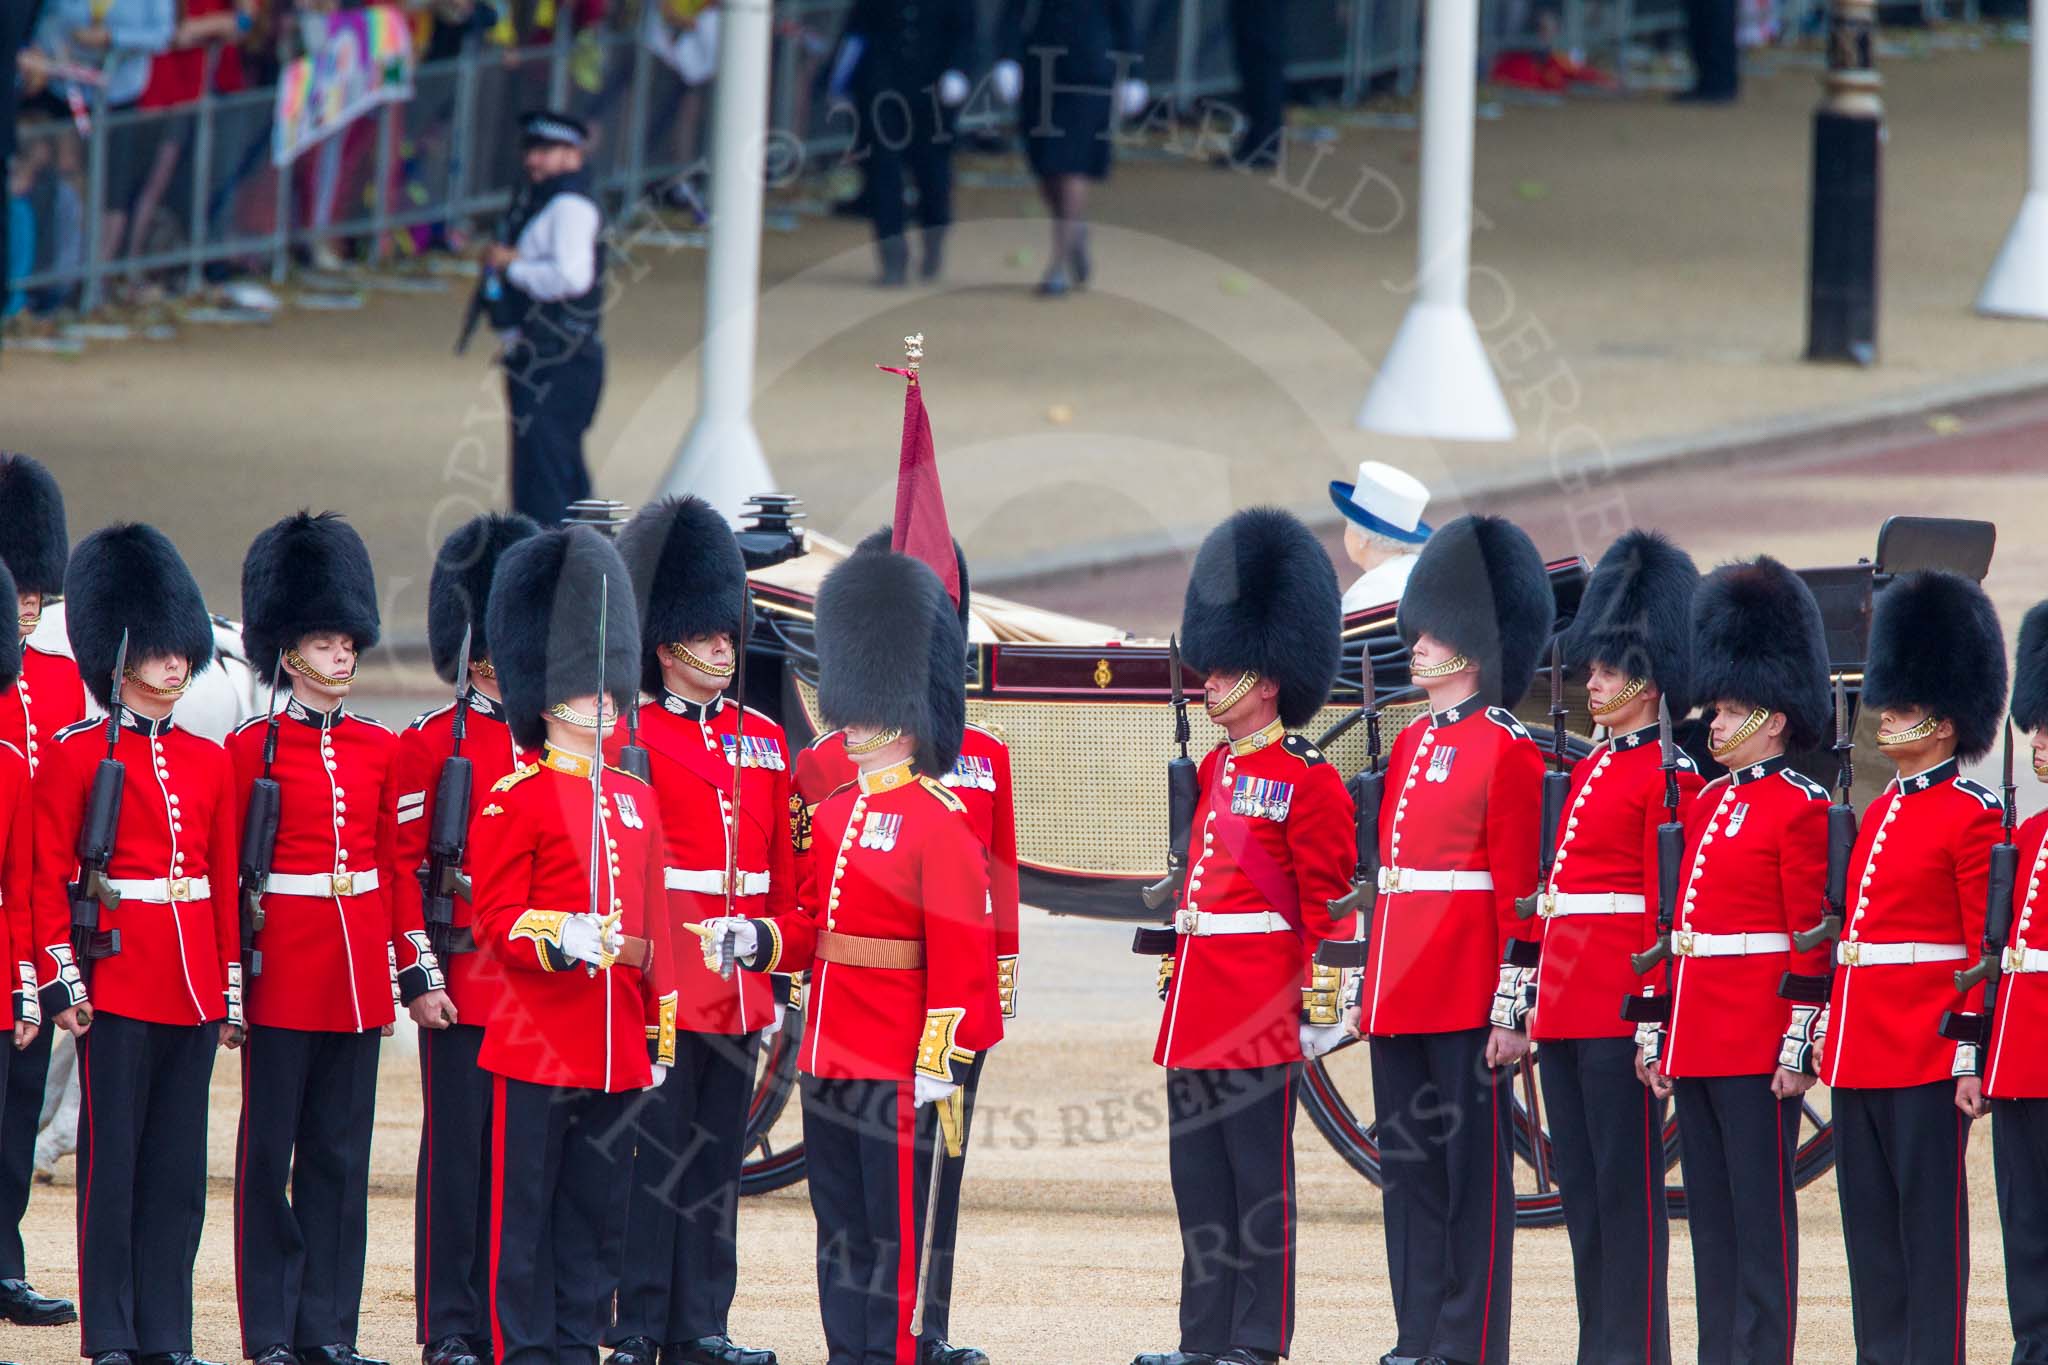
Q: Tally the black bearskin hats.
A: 15